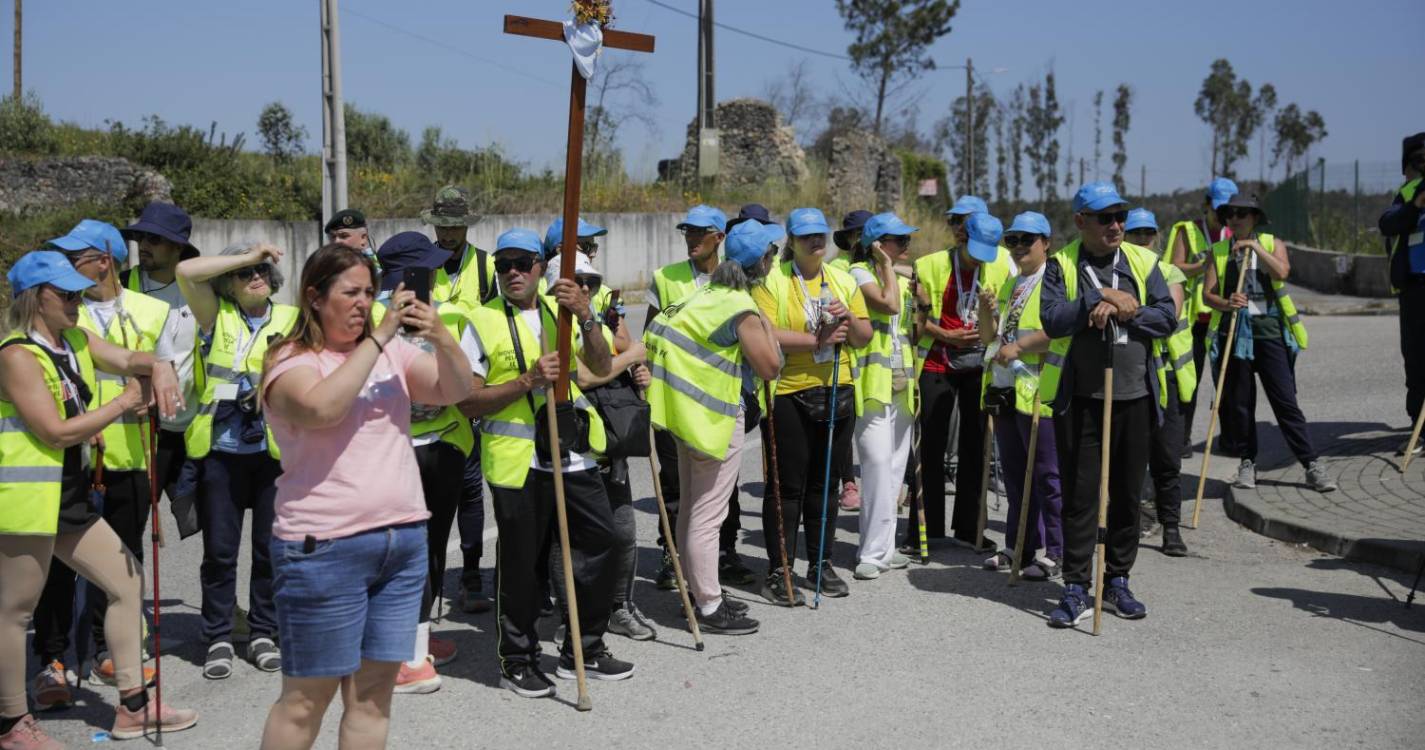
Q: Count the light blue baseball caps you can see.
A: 14